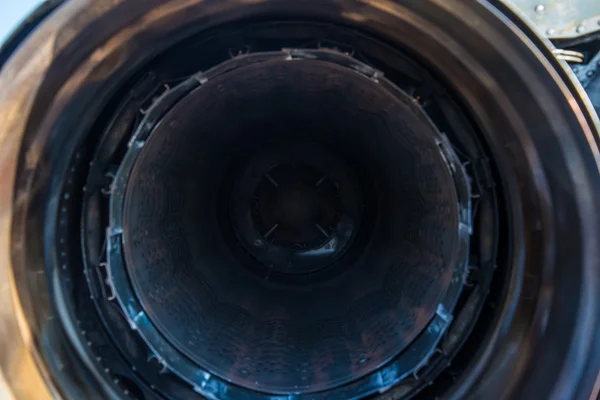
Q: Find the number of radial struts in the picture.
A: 4